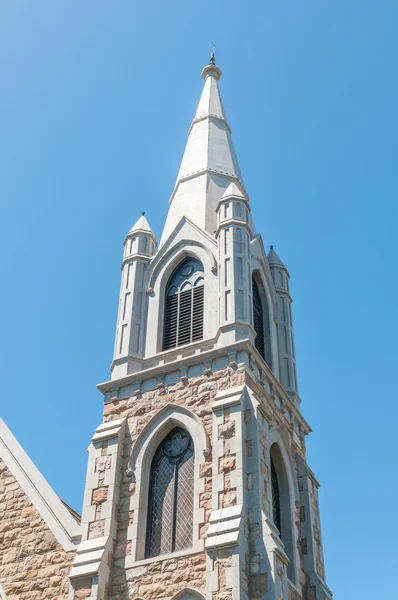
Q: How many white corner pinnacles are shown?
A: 3